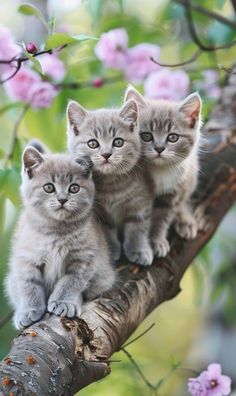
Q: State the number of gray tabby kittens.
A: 3